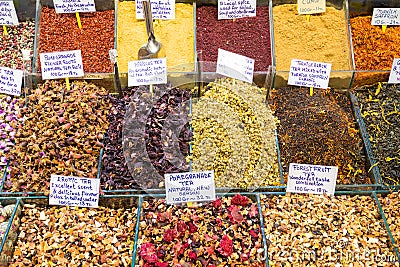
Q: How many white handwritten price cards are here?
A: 15